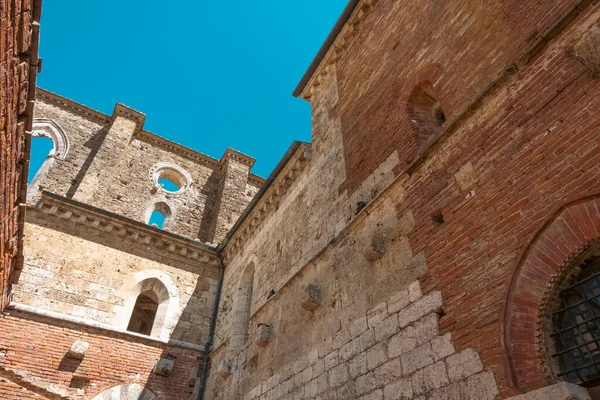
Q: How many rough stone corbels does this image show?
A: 6